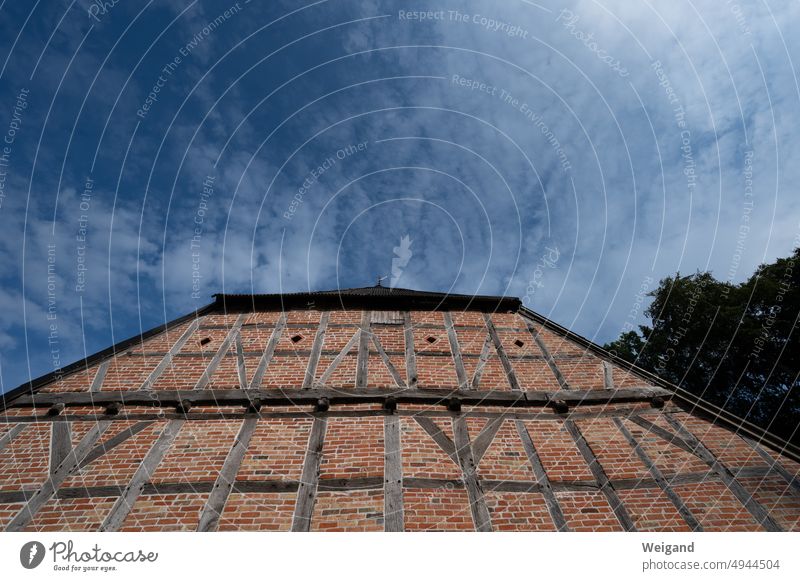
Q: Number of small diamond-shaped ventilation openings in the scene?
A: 4